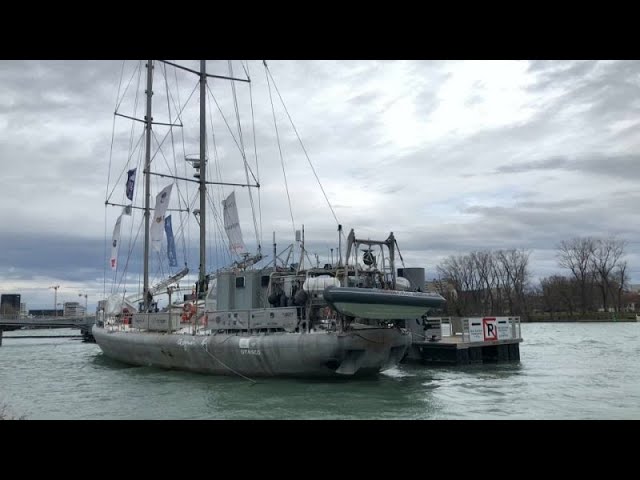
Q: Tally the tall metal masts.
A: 2